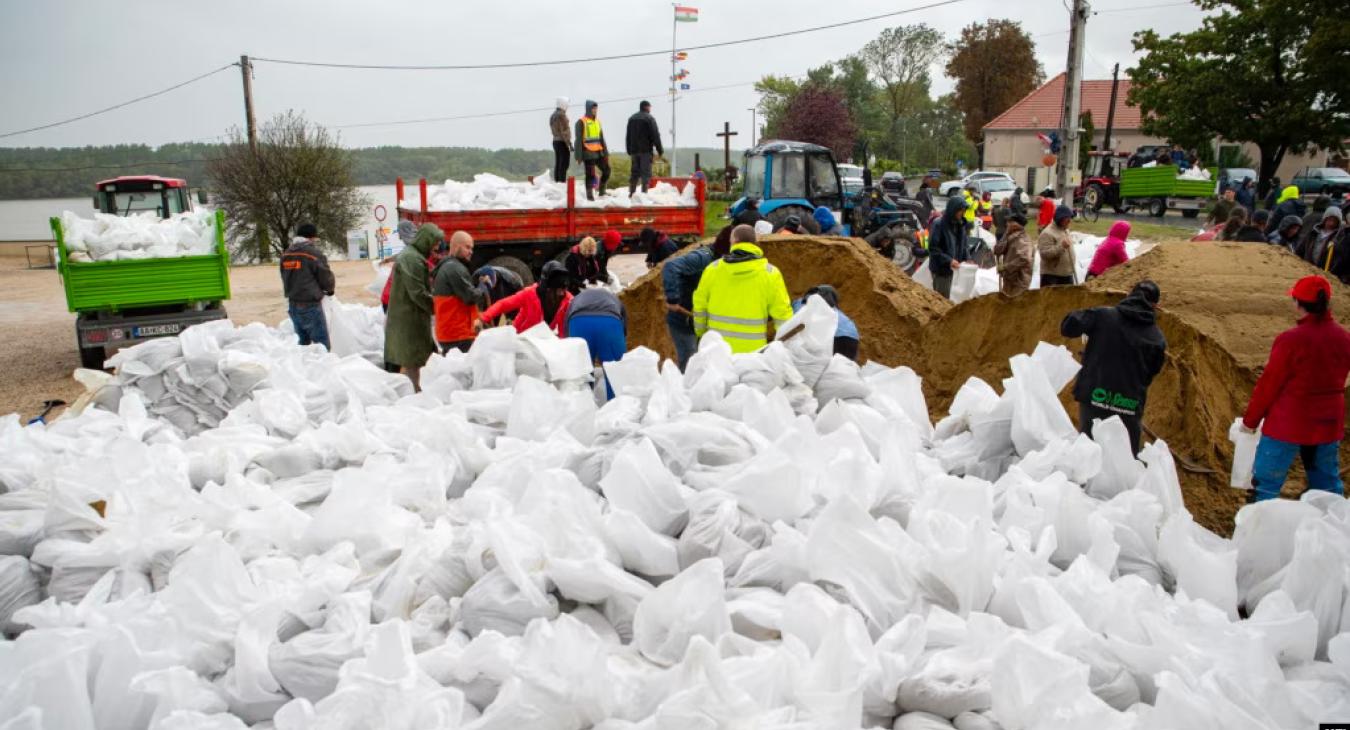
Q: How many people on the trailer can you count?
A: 3